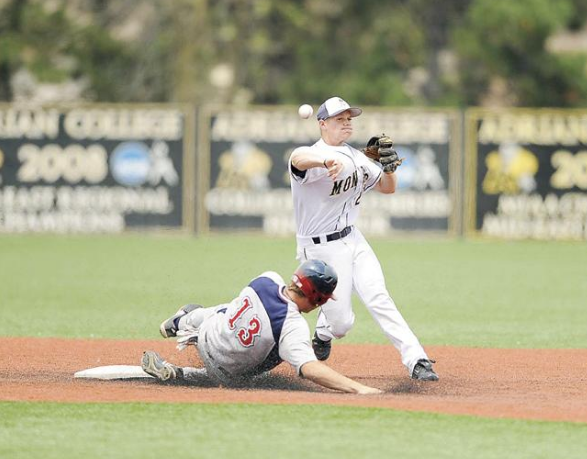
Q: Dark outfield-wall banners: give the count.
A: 3